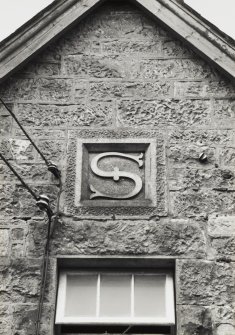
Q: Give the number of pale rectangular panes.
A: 3